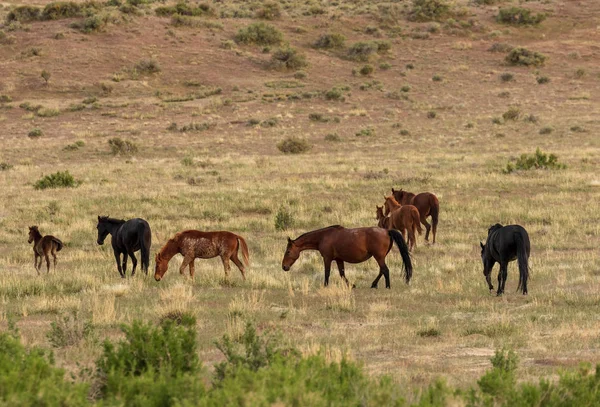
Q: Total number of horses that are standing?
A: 8